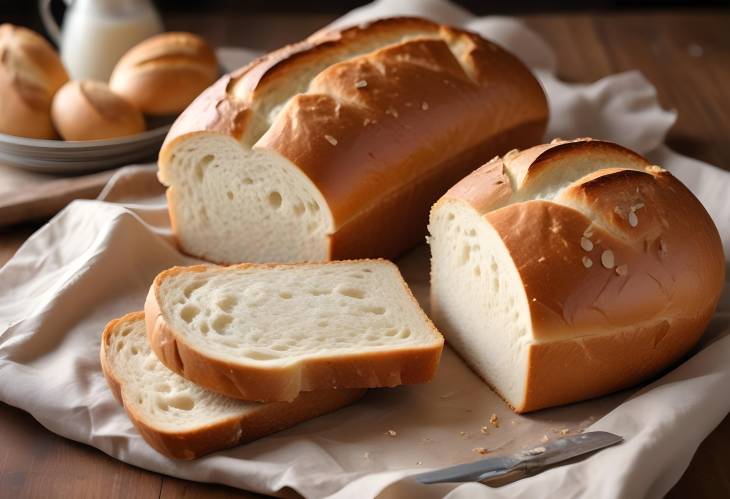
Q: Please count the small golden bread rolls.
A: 3